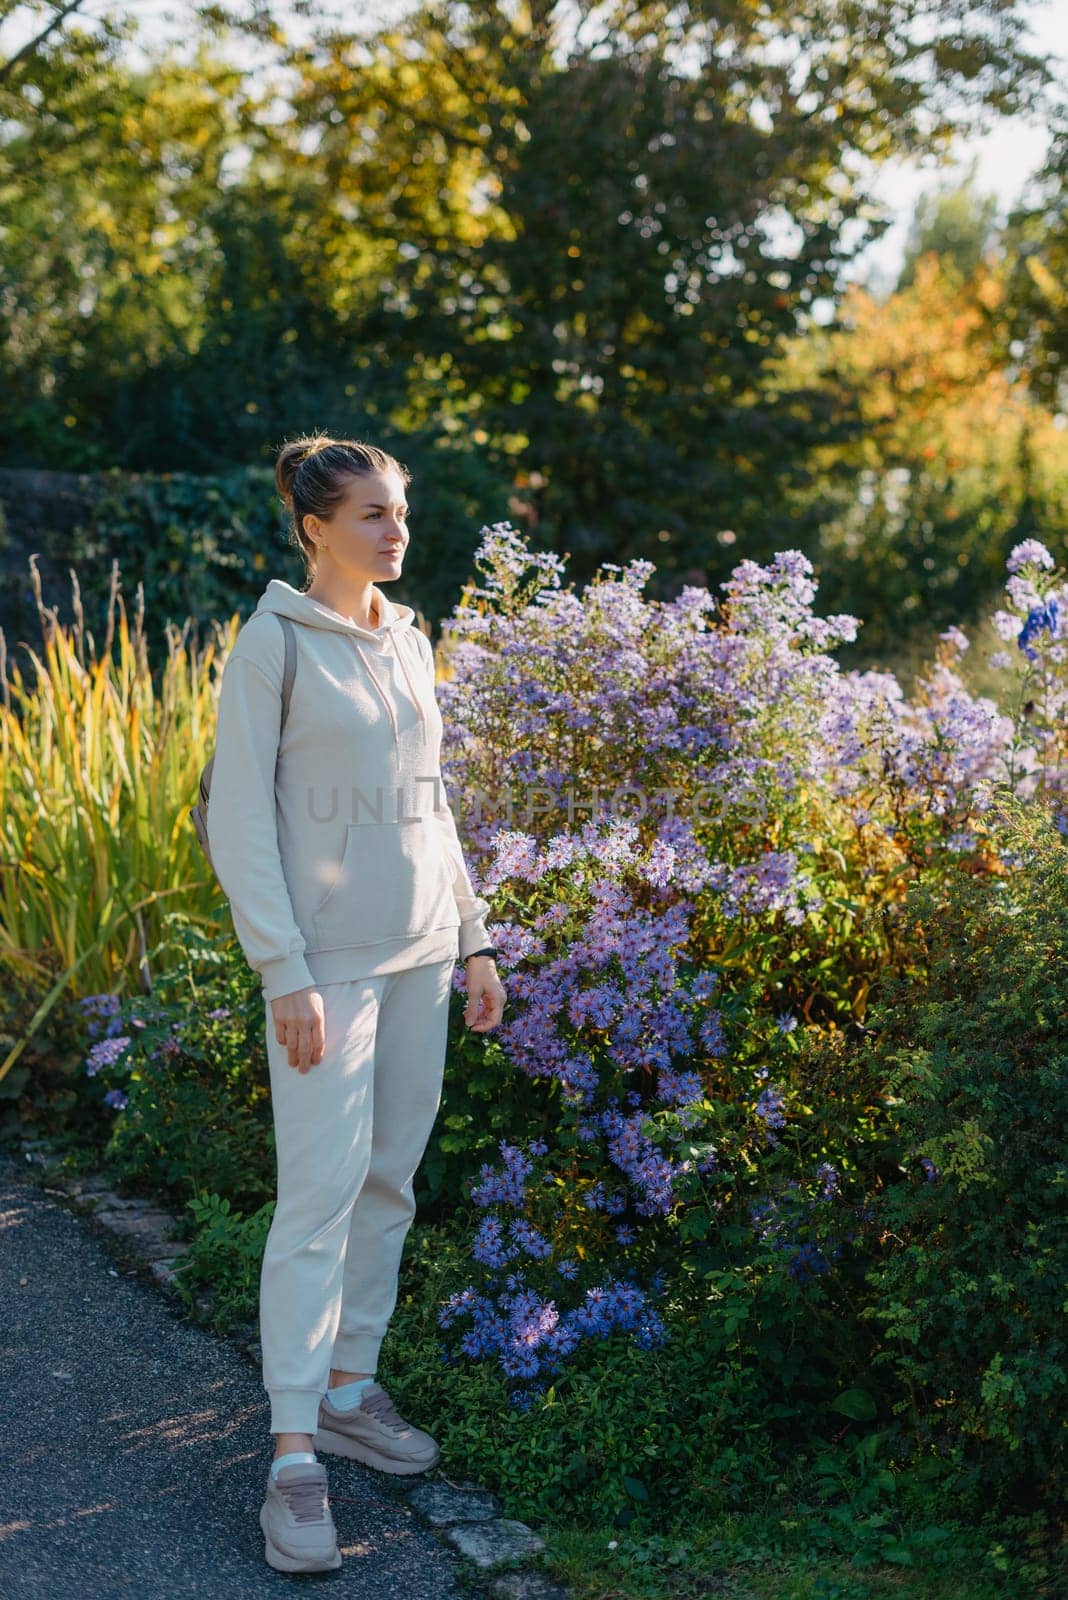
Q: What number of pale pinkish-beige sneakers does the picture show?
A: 2